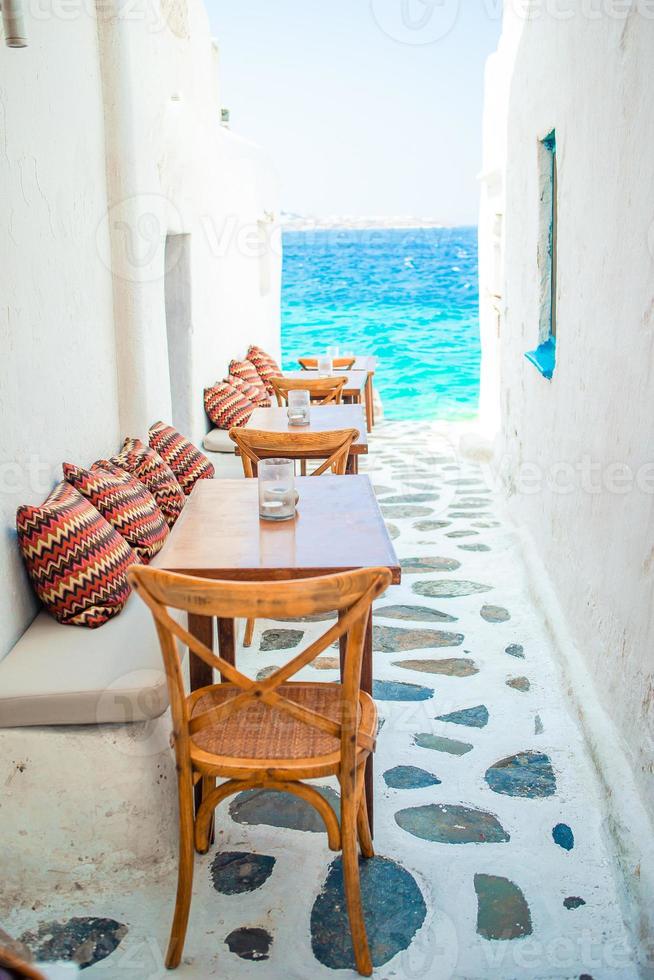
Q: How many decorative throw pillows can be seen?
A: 8